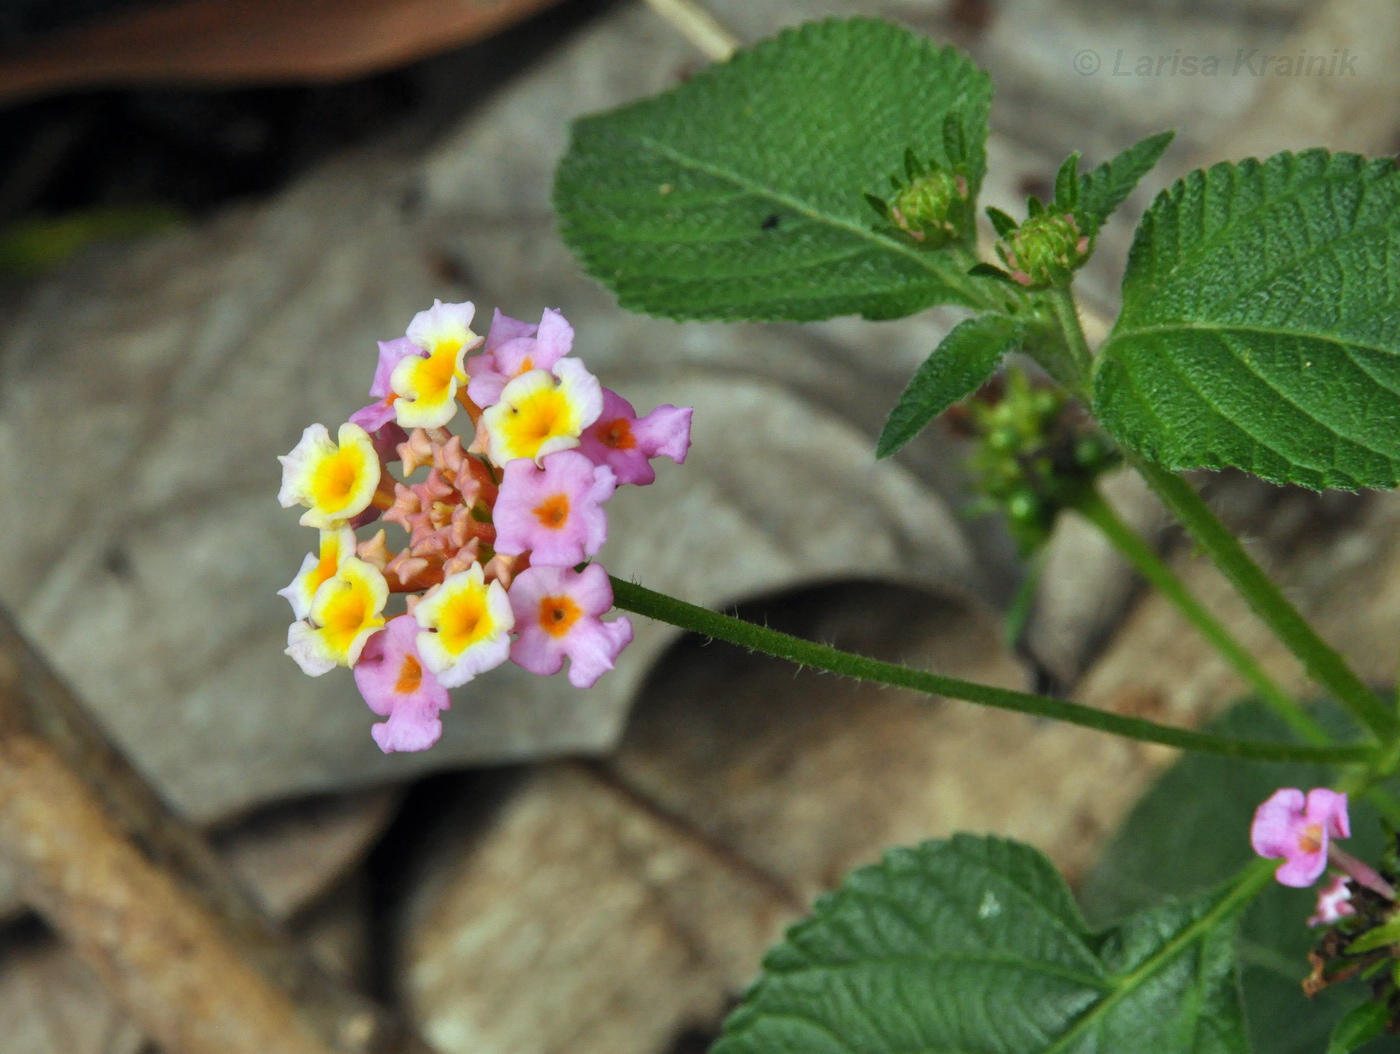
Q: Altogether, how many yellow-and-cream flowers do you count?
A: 6